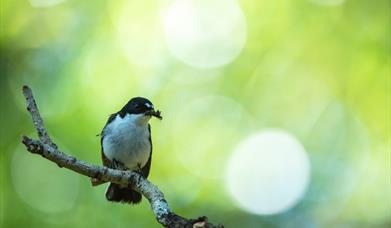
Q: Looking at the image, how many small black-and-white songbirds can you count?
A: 1